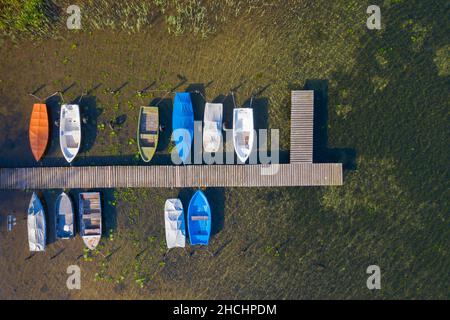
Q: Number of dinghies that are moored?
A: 11